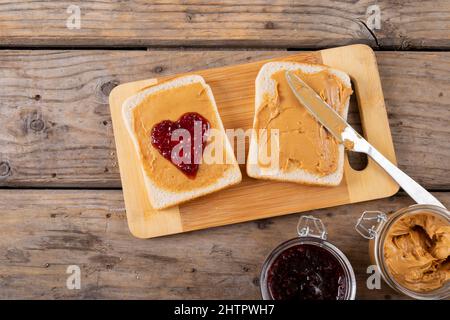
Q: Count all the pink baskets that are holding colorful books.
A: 0